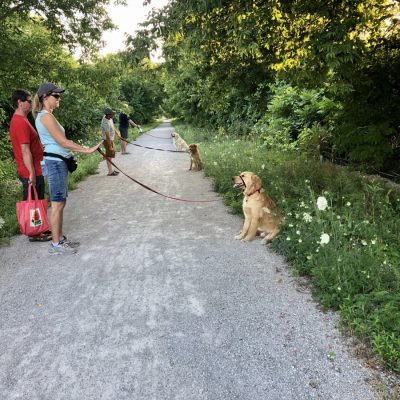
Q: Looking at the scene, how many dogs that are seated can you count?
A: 3